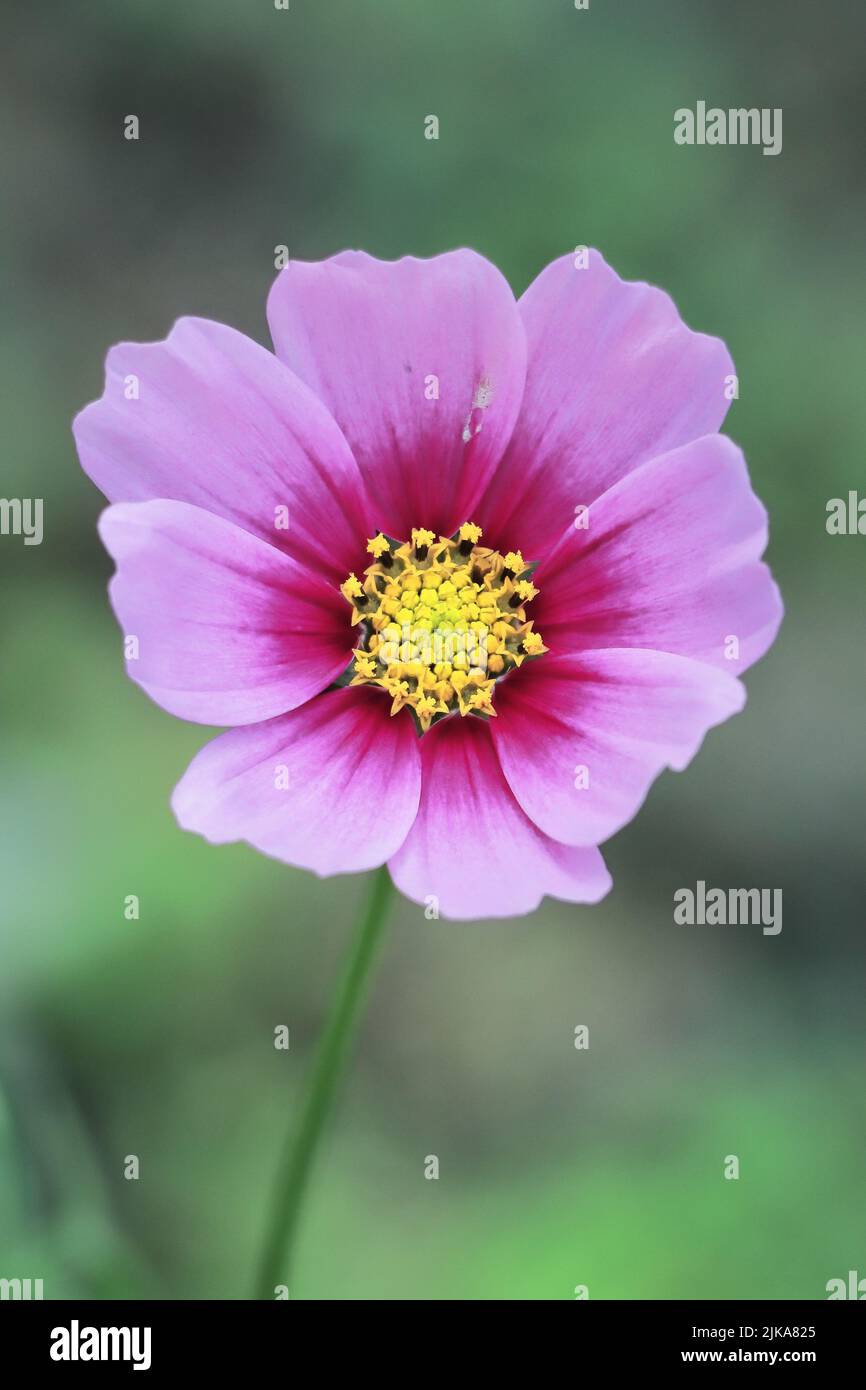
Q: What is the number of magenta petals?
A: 8